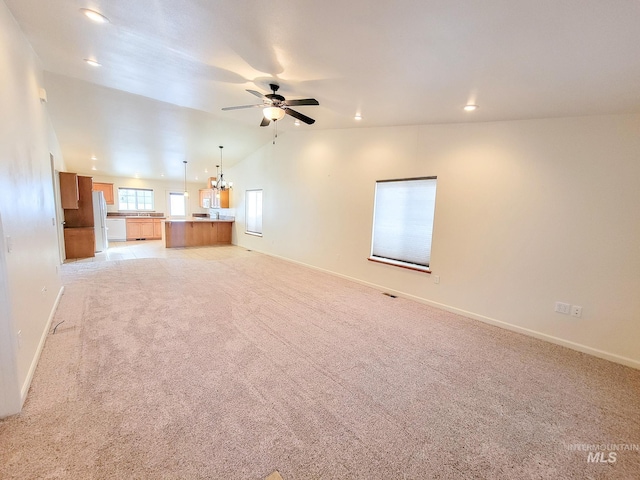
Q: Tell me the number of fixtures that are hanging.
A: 4